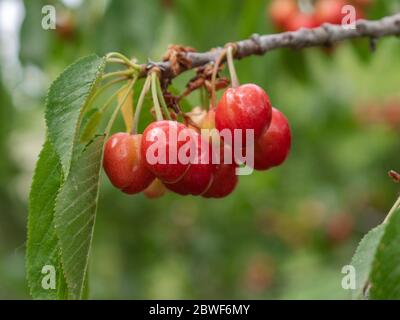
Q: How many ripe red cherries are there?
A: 6